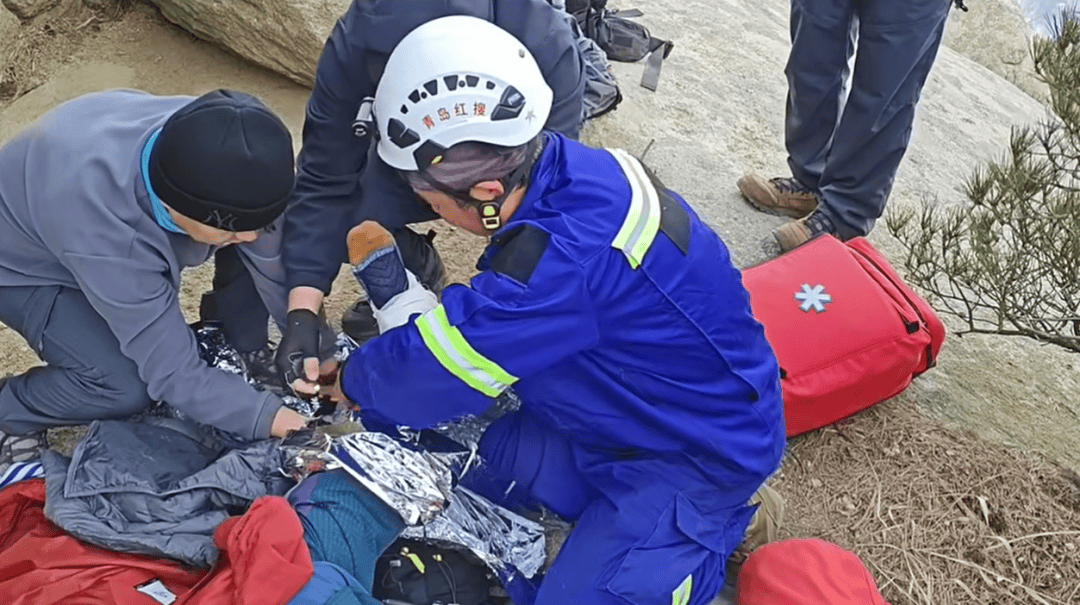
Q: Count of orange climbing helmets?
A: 0